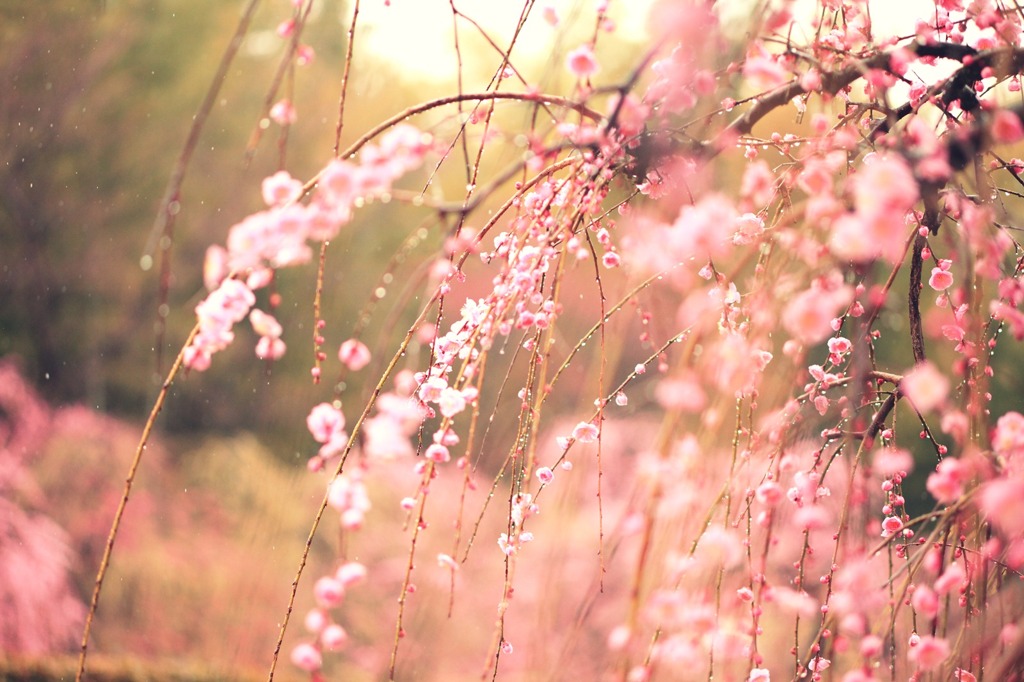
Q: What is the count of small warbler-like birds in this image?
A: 0